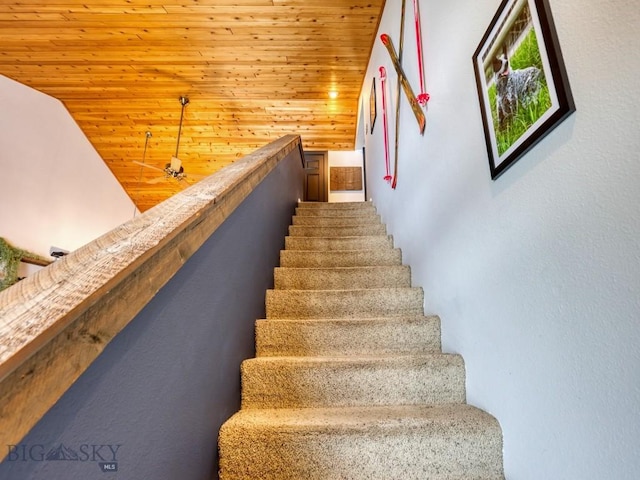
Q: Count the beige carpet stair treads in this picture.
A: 11